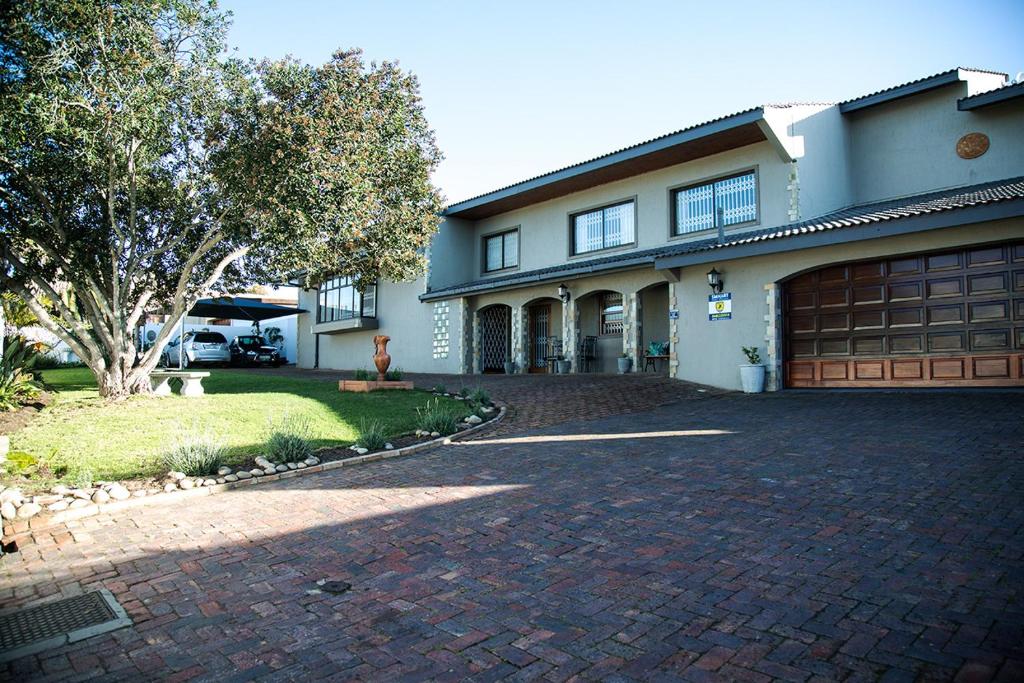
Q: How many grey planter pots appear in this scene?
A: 4